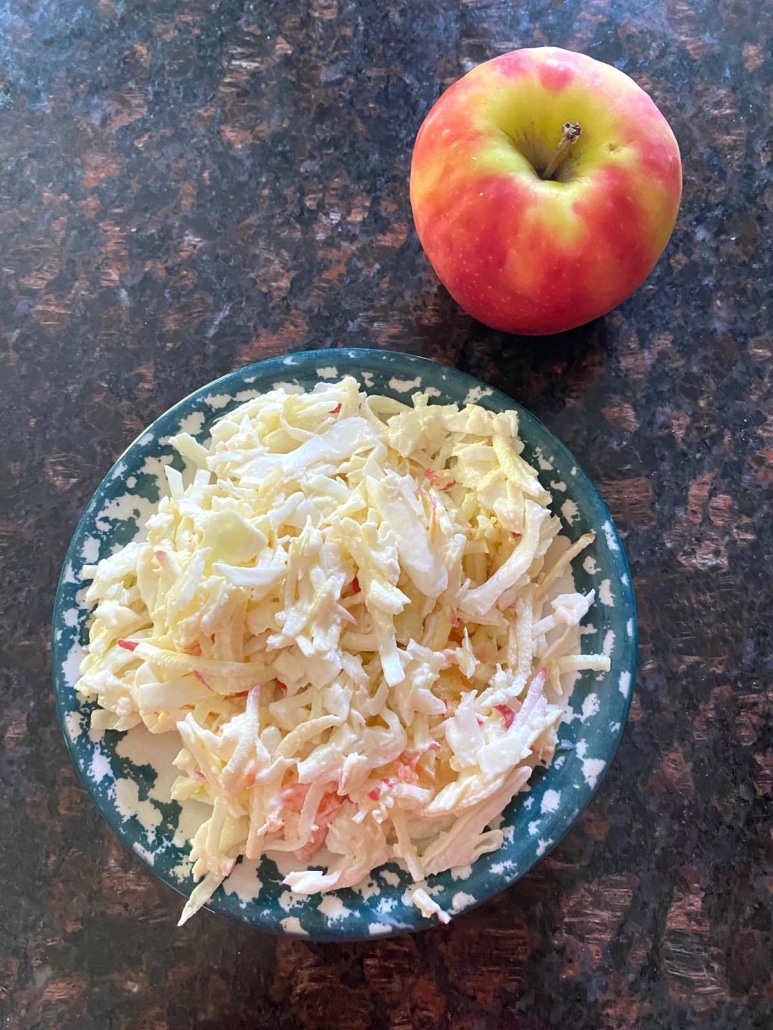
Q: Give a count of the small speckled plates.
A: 1